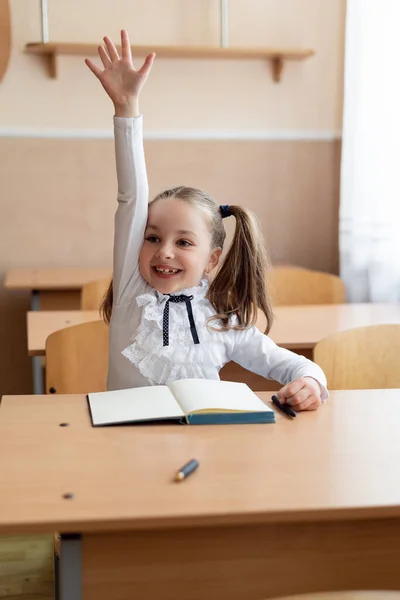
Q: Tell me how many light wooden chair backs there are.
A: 4